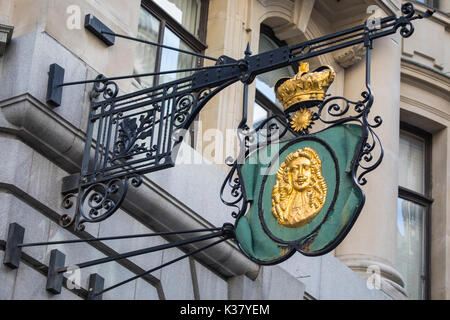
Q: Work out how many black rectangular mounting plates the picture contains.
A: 5